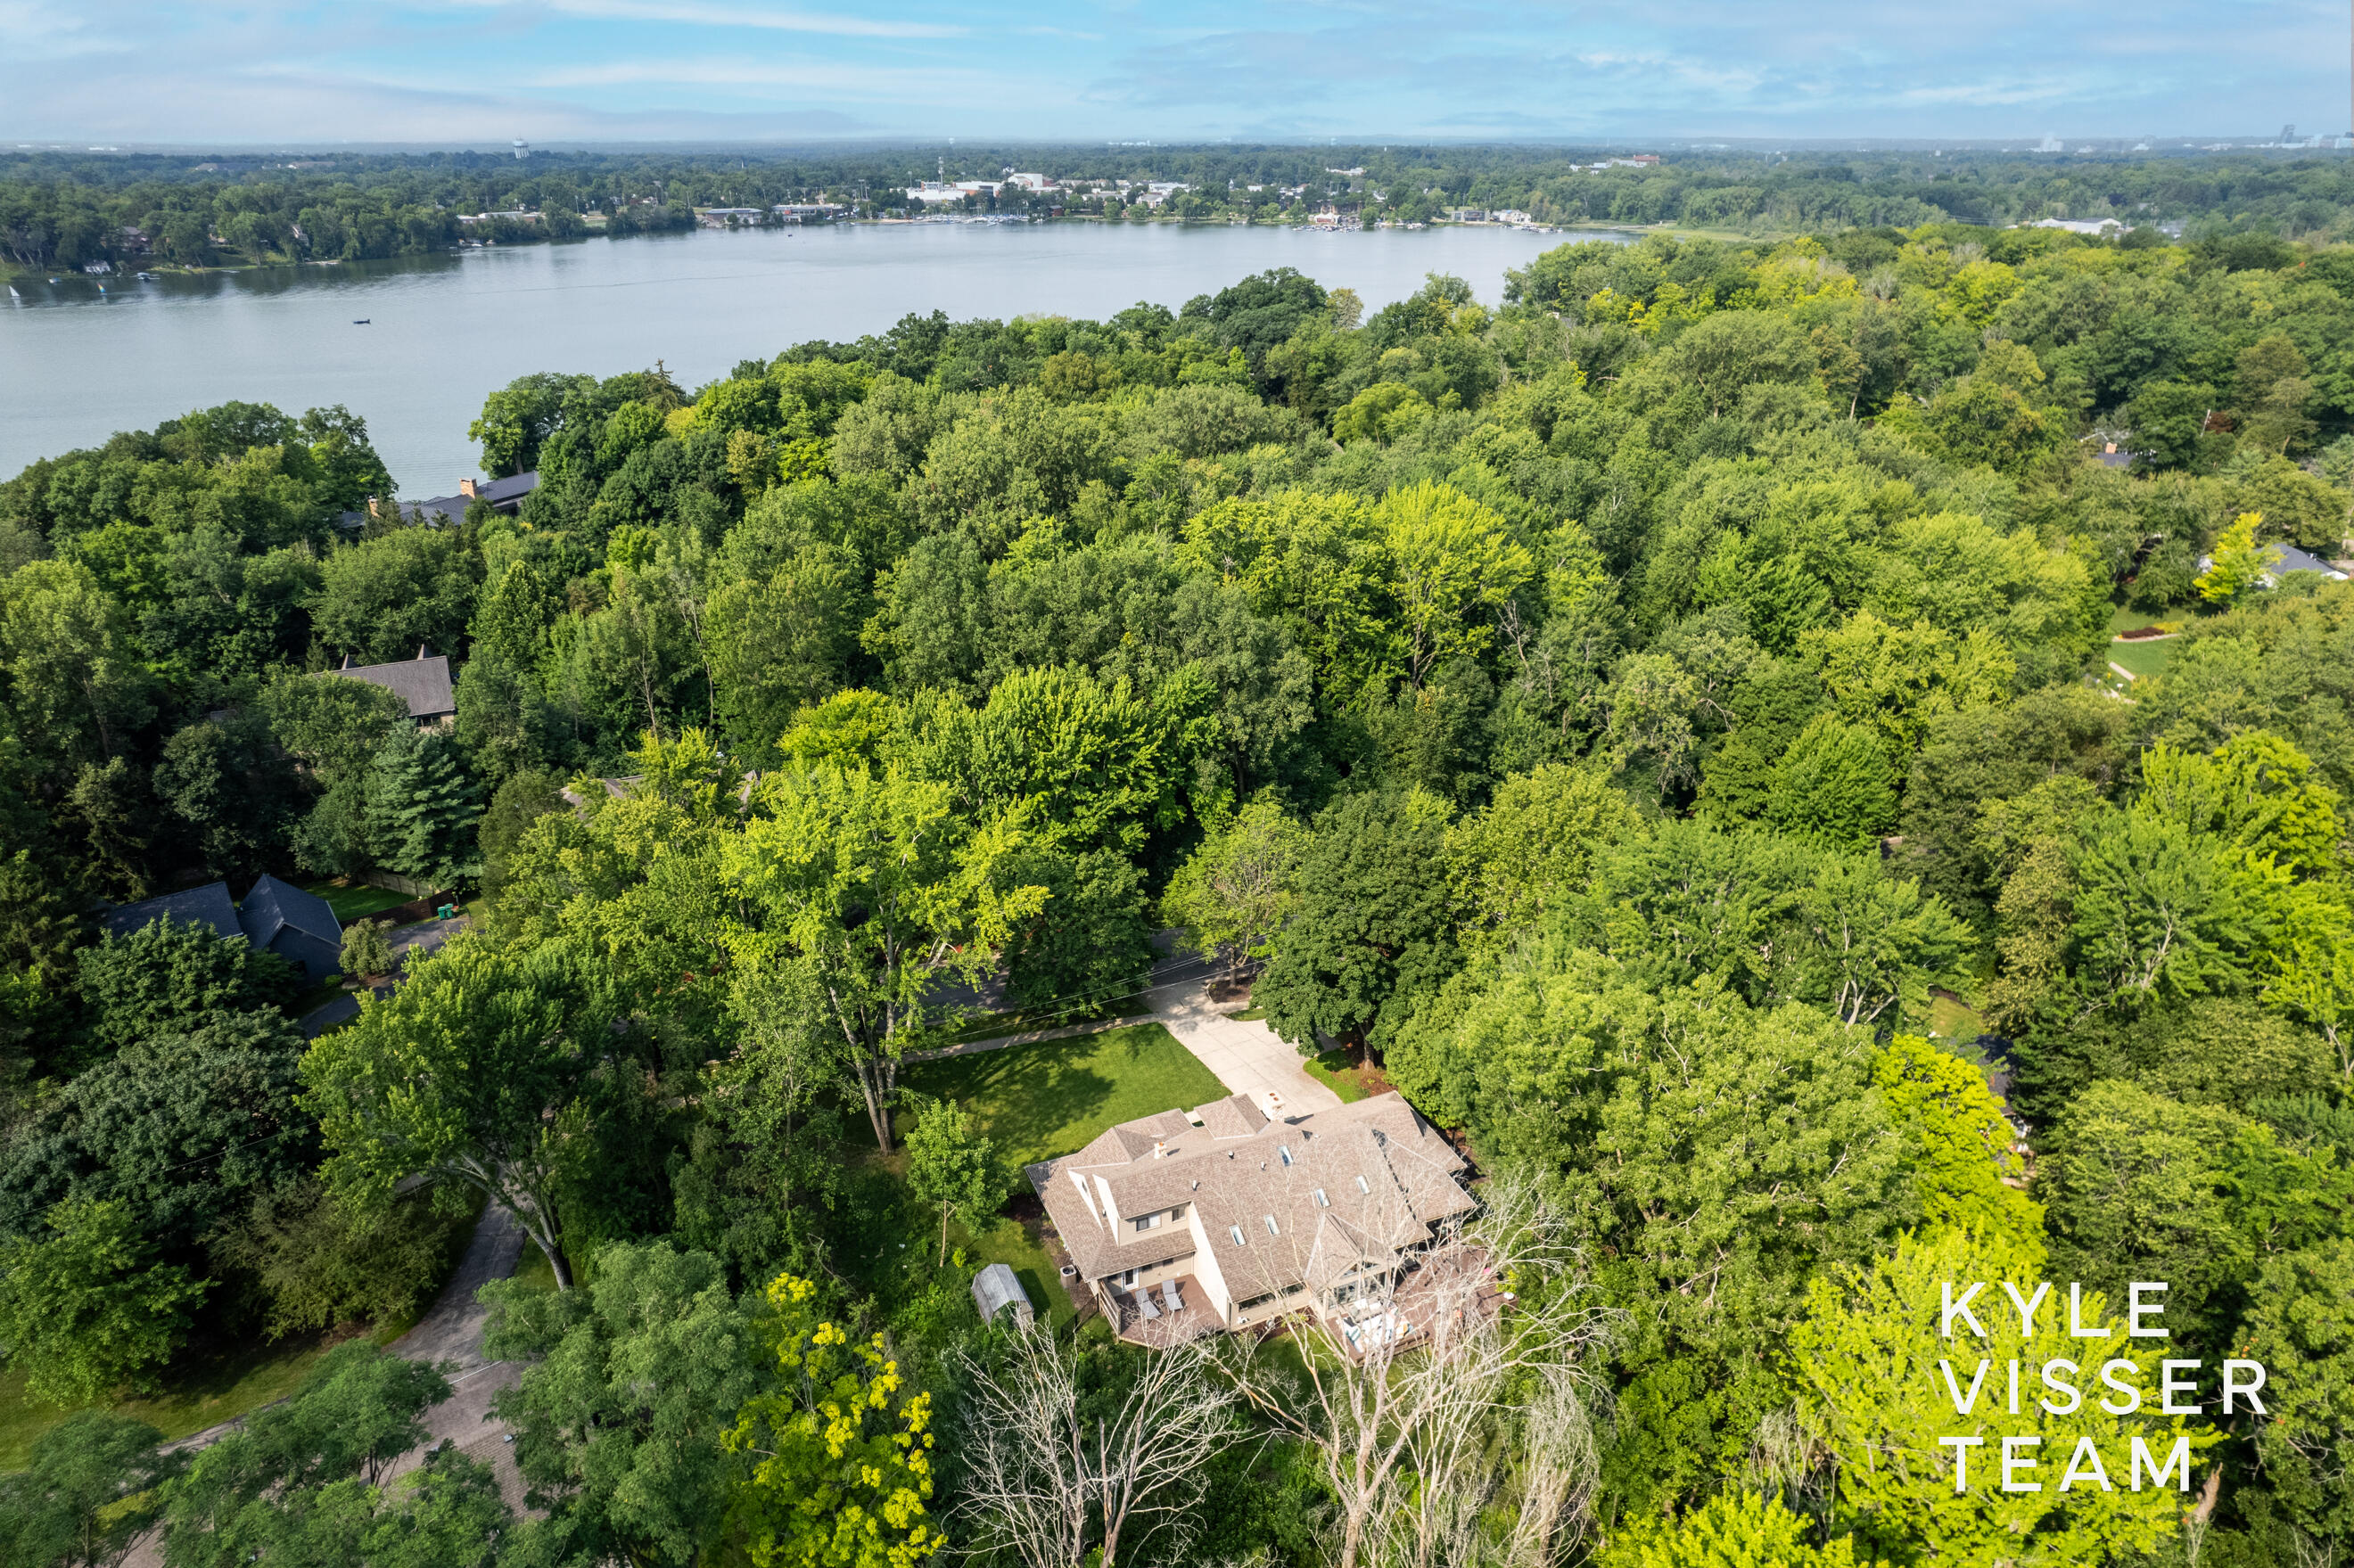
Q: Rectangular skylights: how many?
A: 5